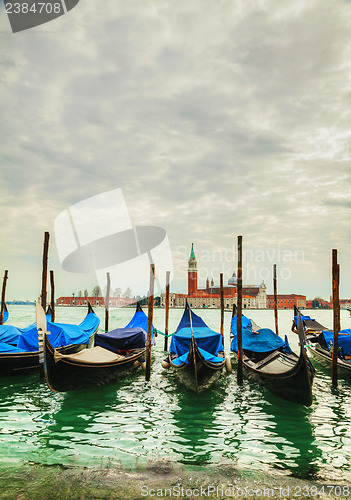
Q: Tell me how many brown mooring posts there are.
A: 11